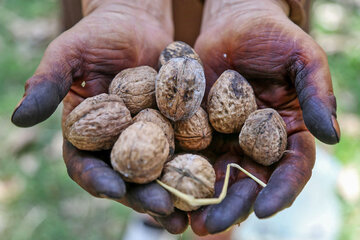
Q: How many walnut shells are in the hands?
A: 10